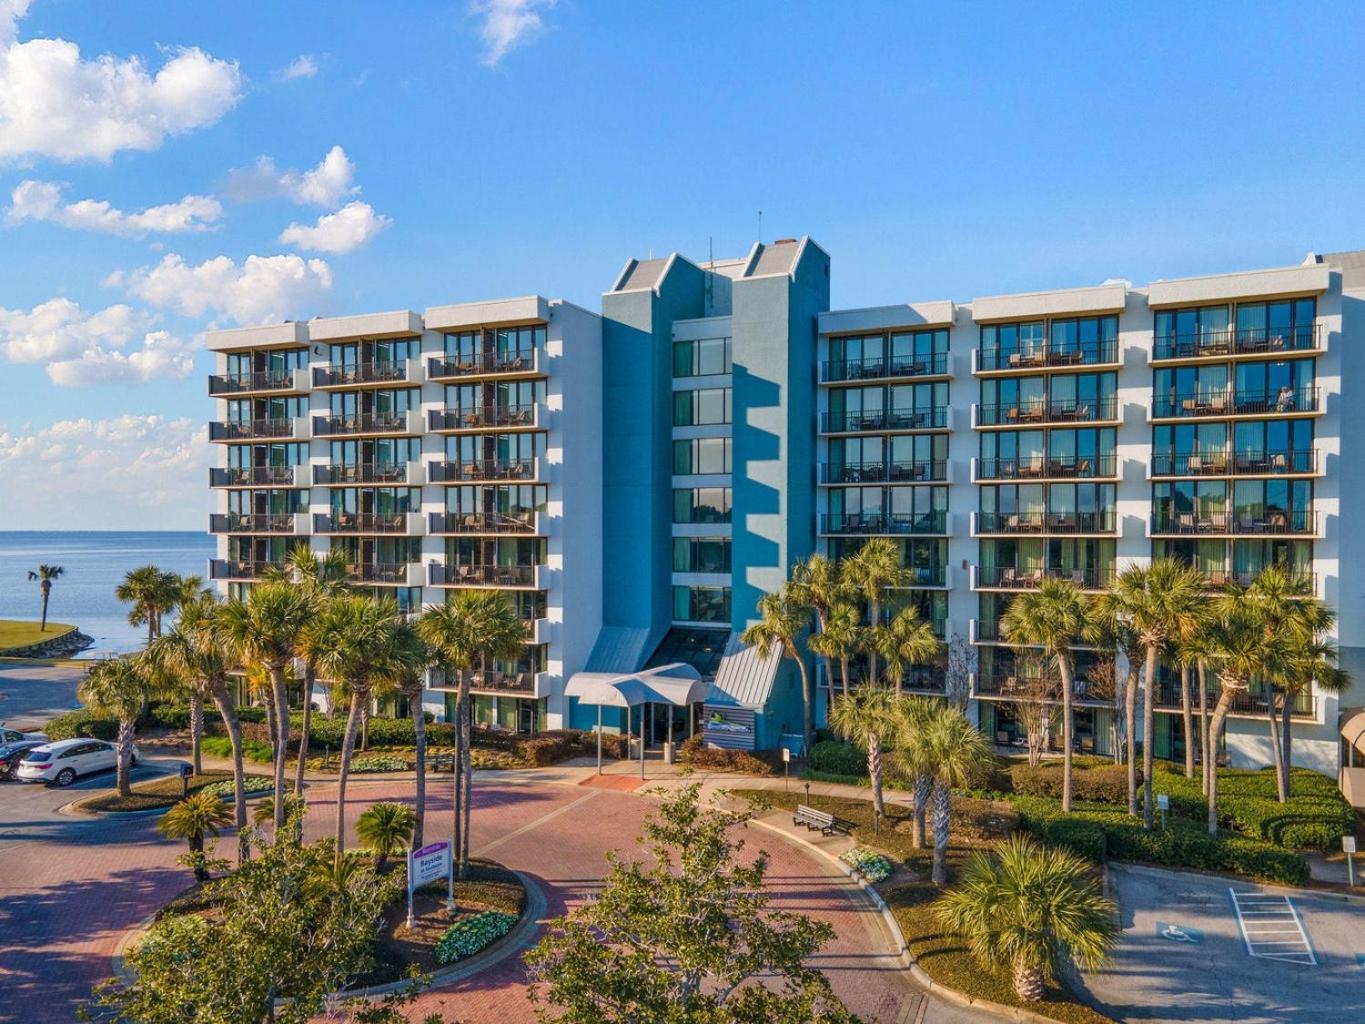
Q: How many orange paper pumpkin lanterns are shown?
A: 0